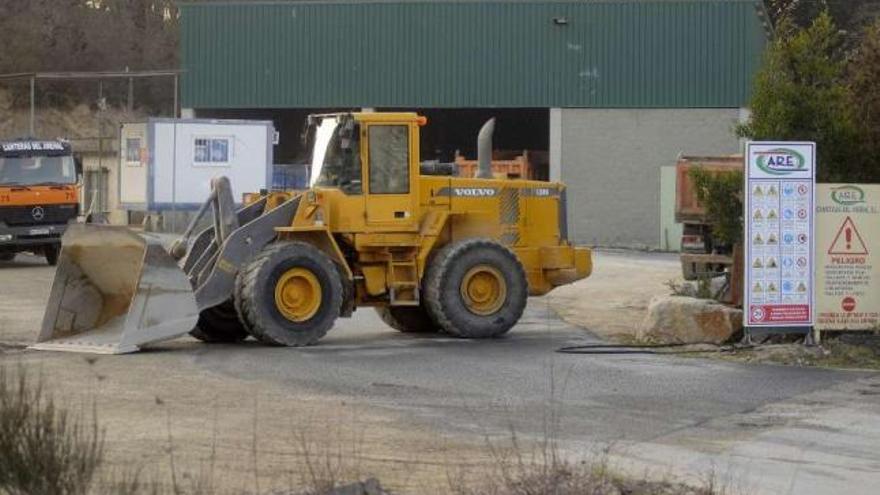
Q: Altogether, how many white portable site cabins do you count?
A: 1